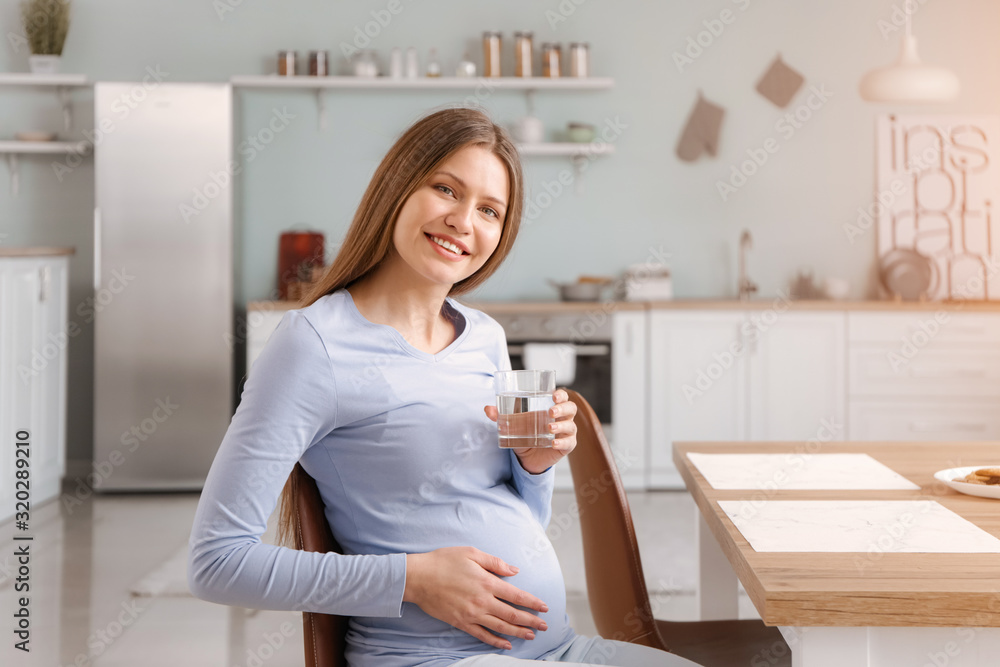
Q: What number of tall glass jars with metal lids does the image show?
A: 4